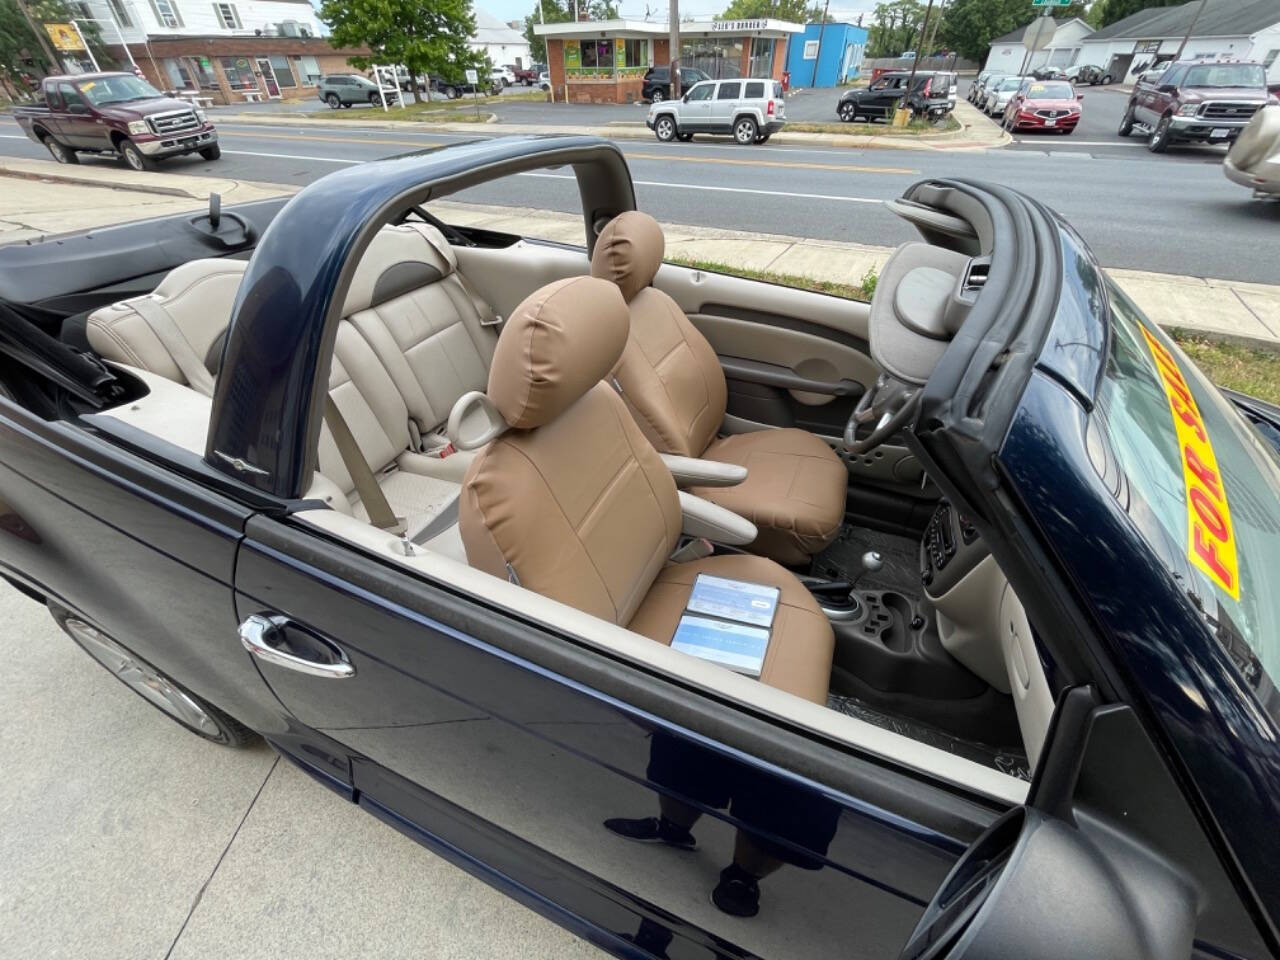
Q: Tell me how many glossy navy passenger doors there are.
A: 1